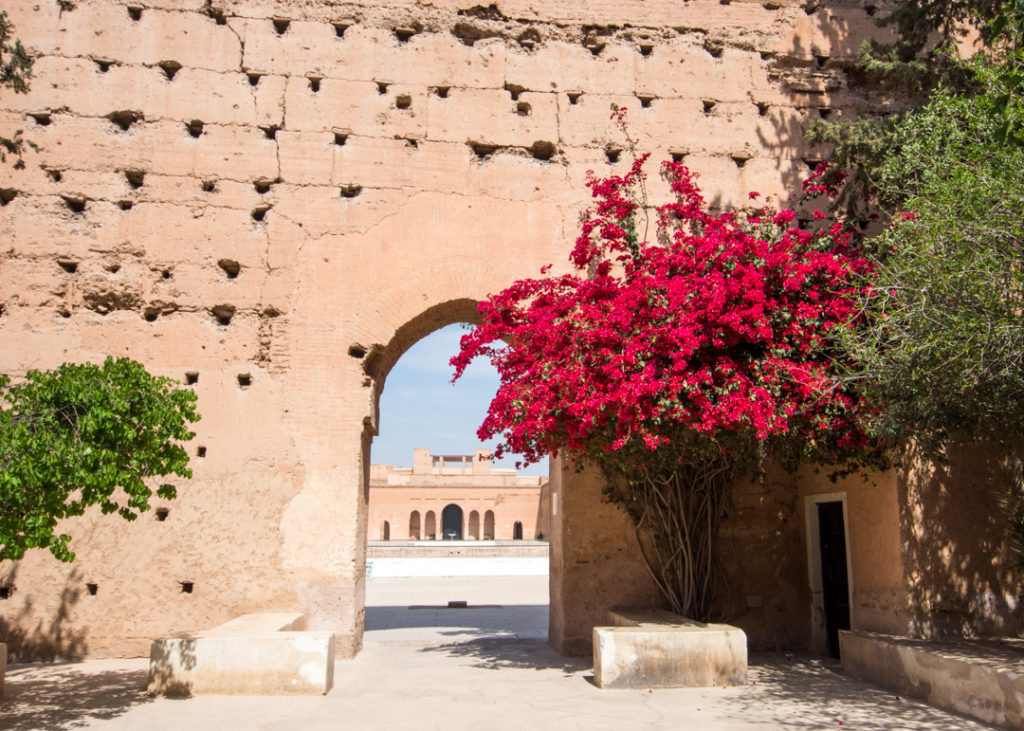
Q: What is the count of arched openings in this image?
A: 8